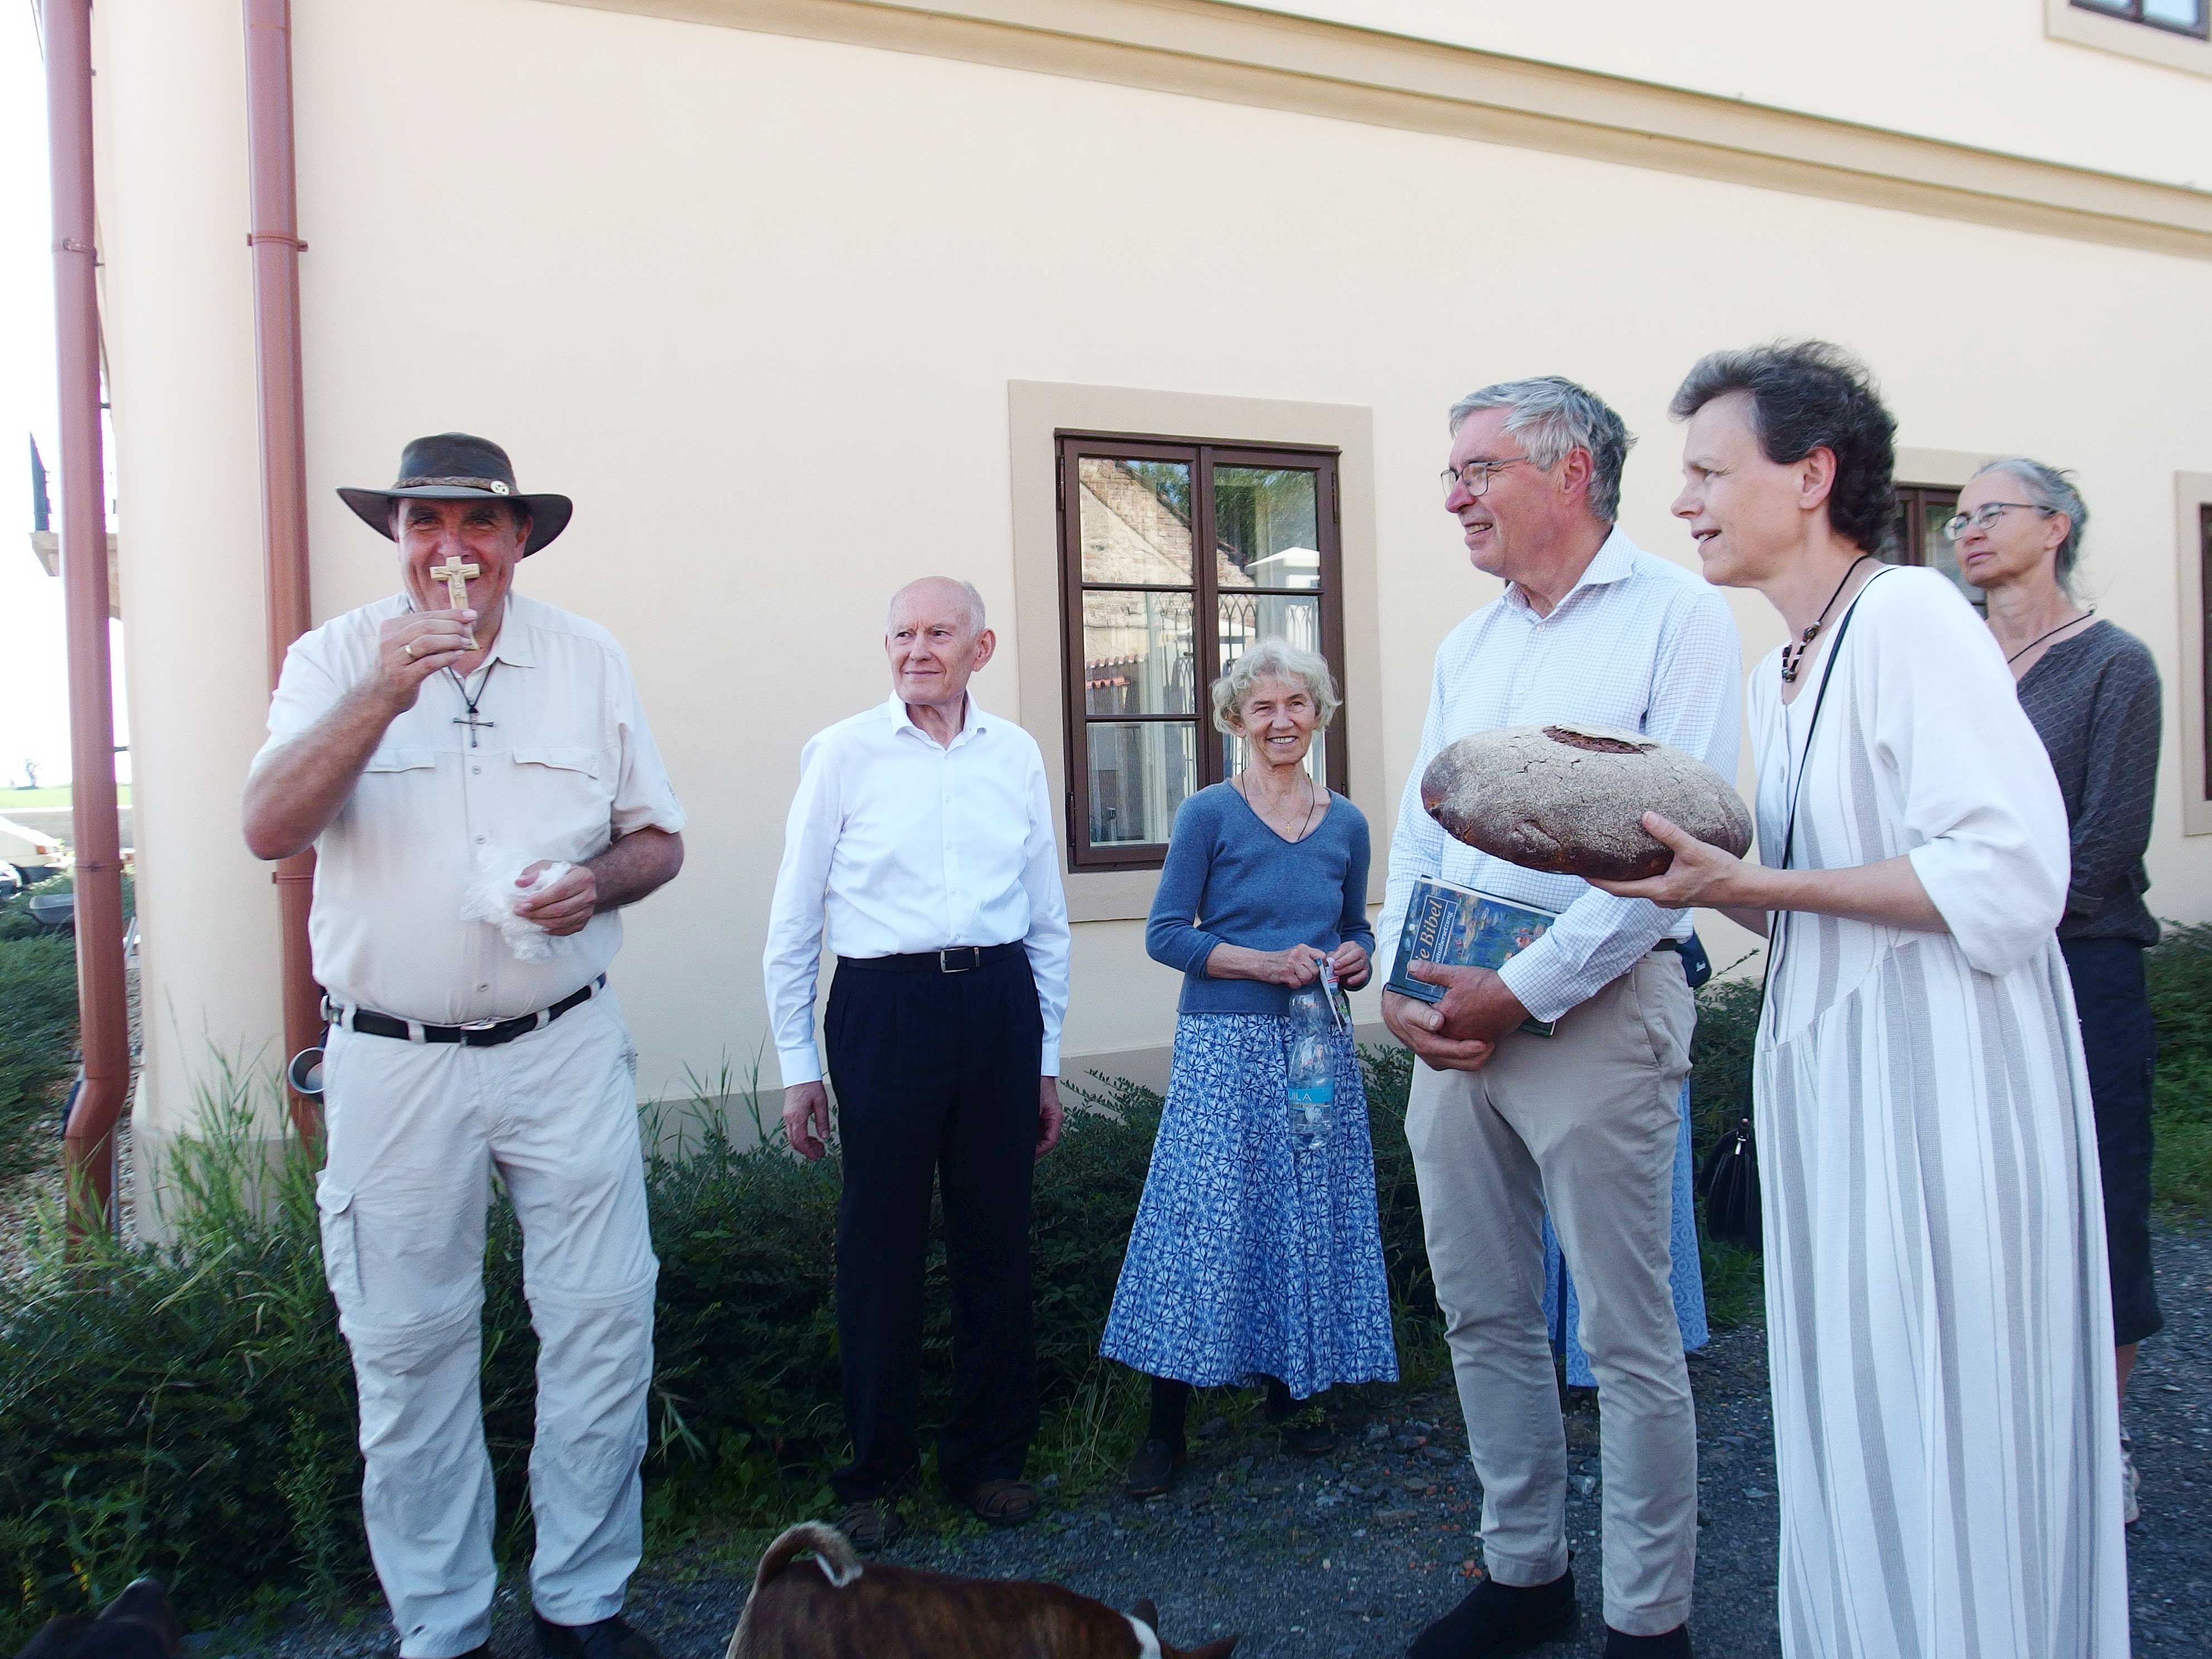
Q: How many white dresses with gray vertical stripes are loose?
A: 1